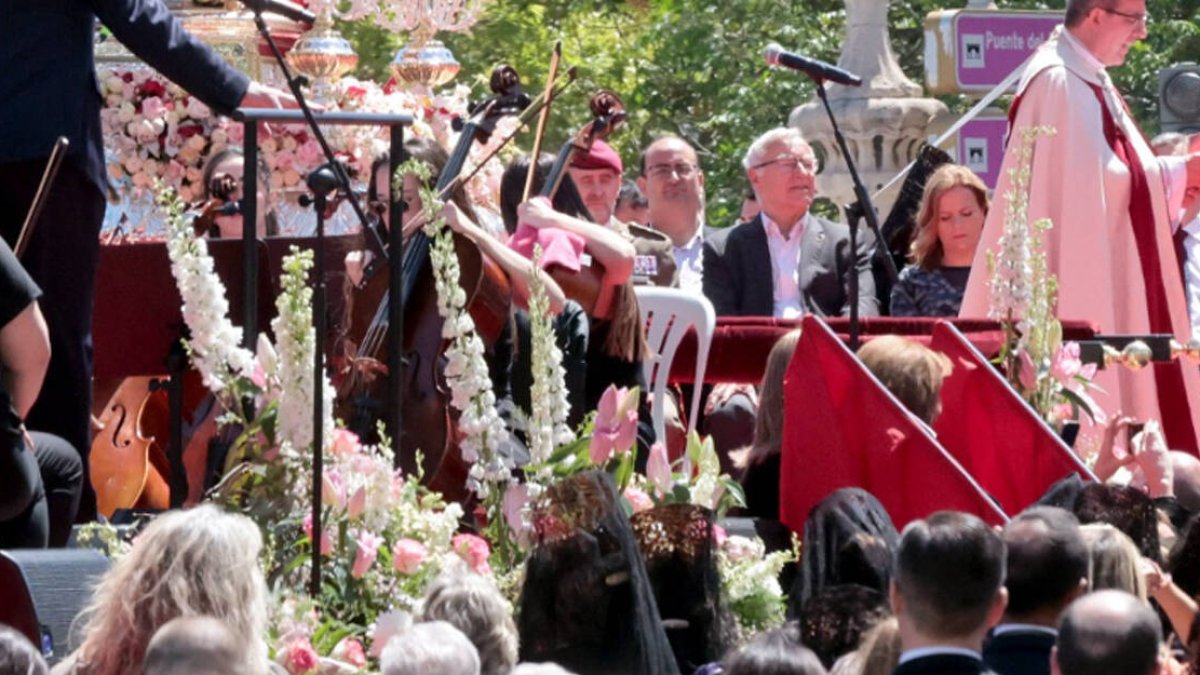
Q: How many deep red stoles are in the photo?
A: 1